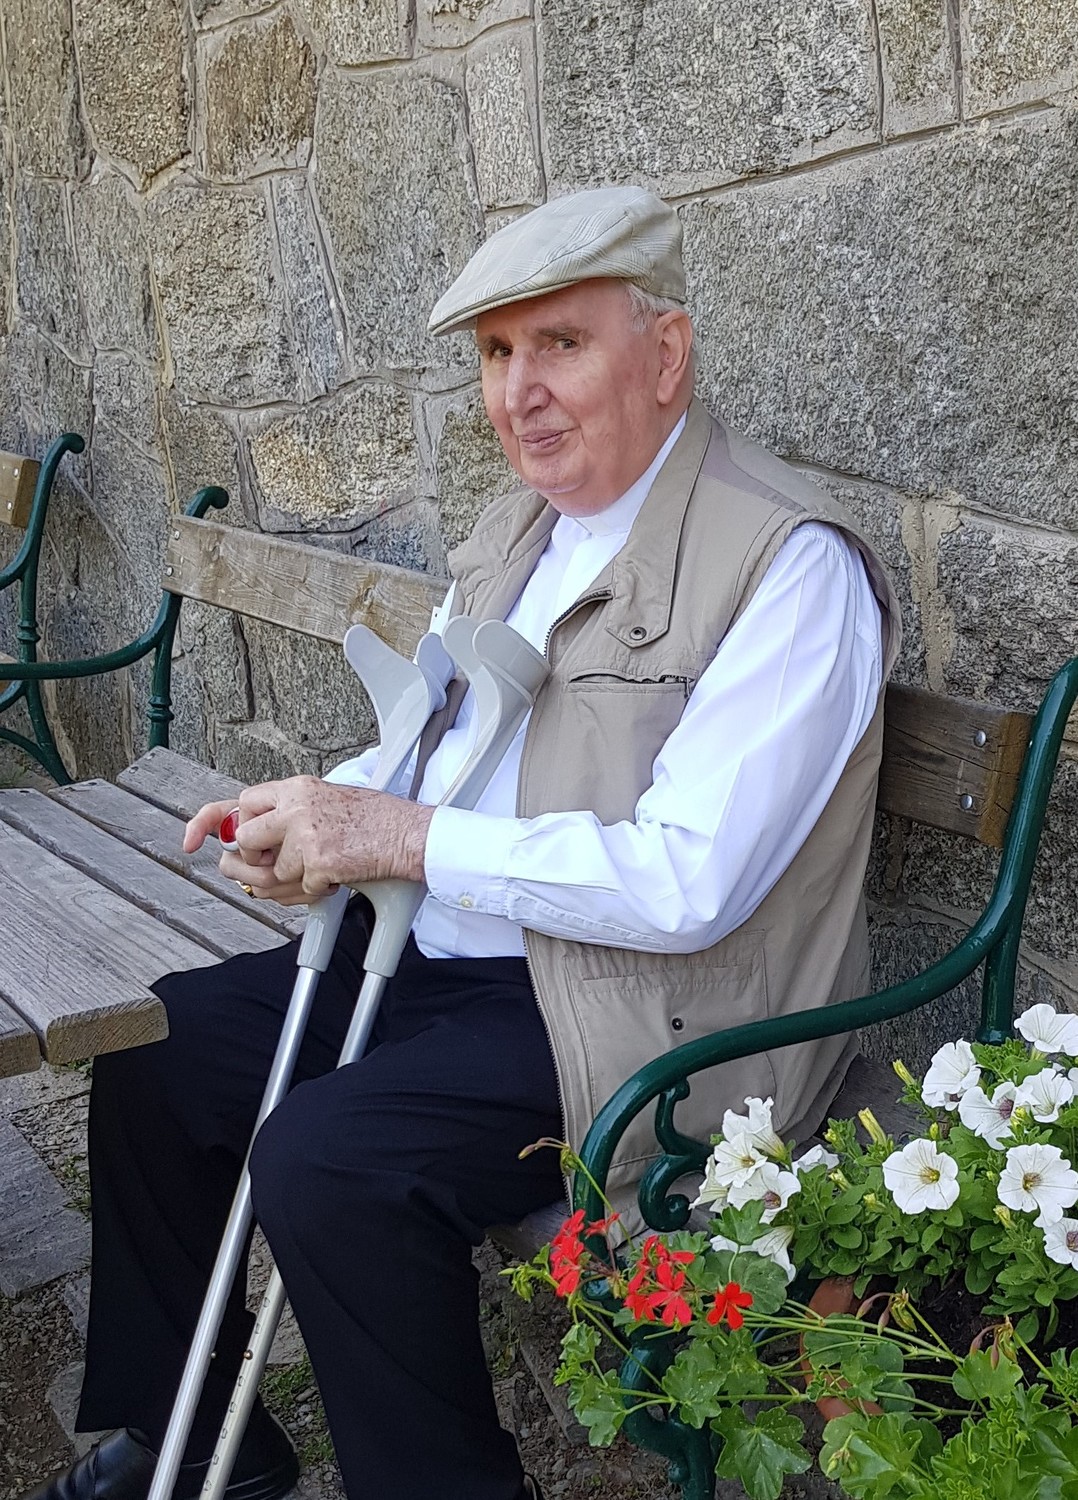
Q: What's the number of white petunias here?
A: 14